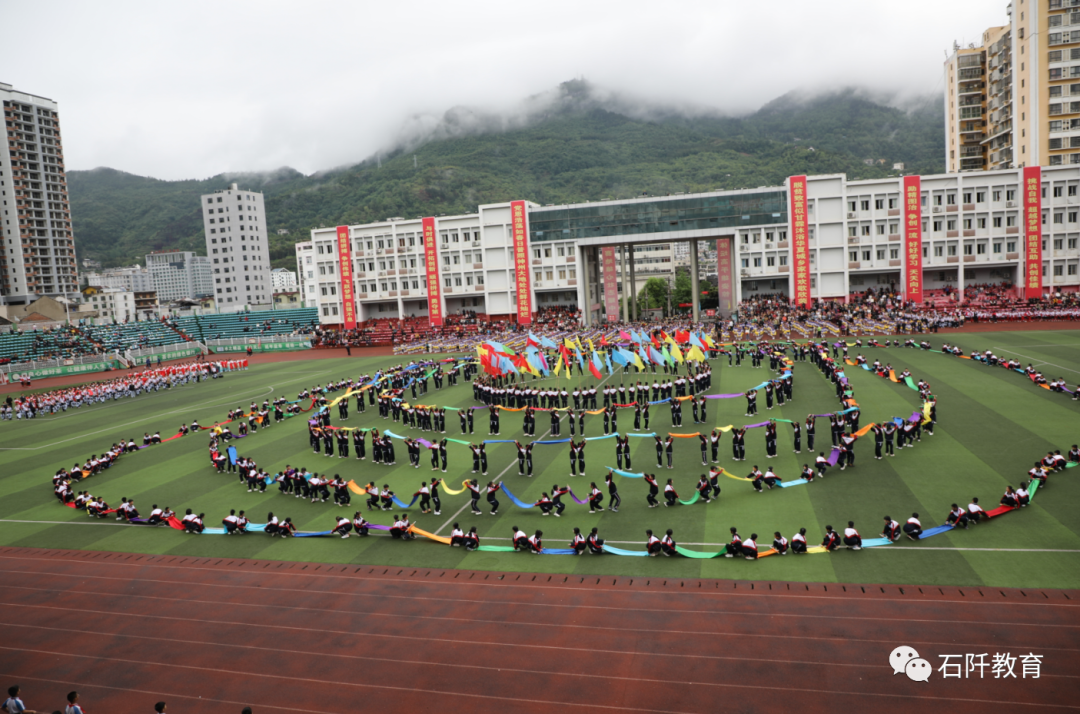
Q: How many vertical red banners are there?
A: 8